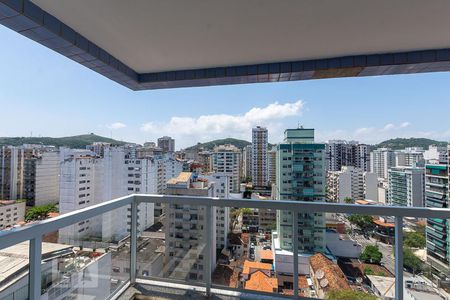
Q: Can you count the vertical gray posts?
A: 5